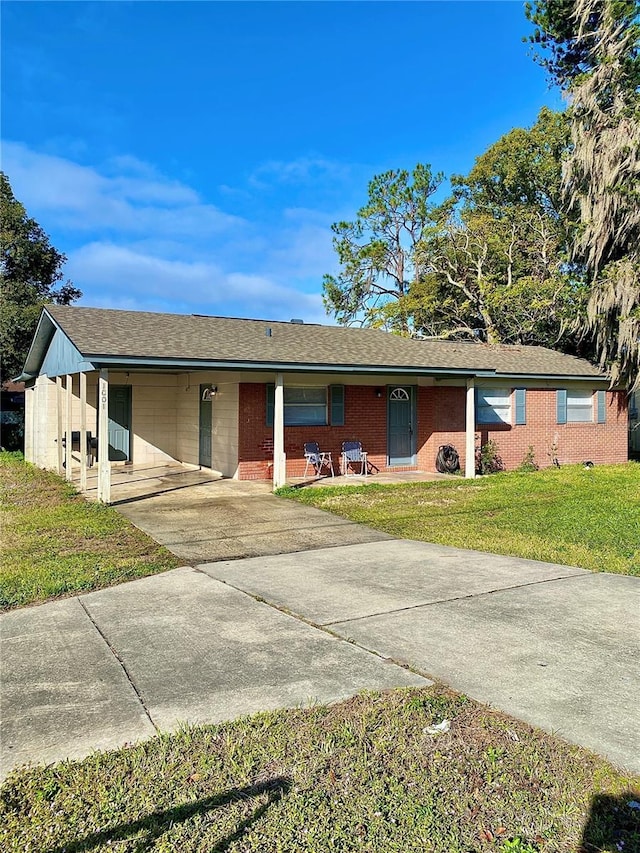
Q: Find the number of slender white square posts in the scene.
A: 6